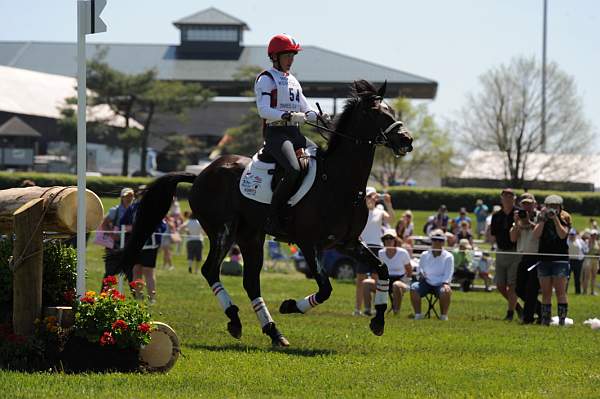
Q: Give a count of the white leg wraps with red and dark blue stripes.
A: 4